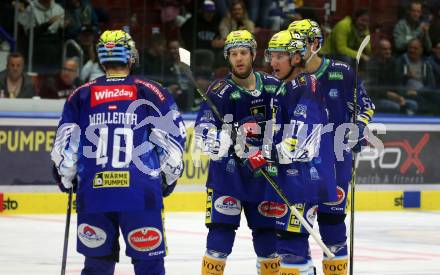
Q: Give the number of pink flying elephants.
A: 0